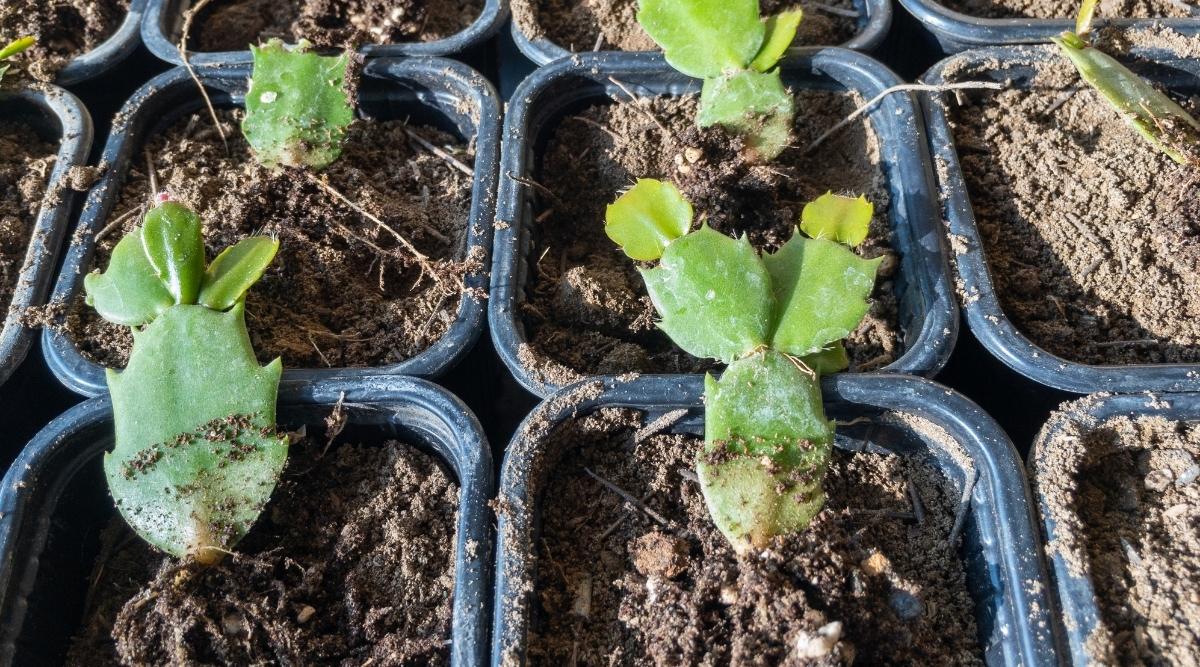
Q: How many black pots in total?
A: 11